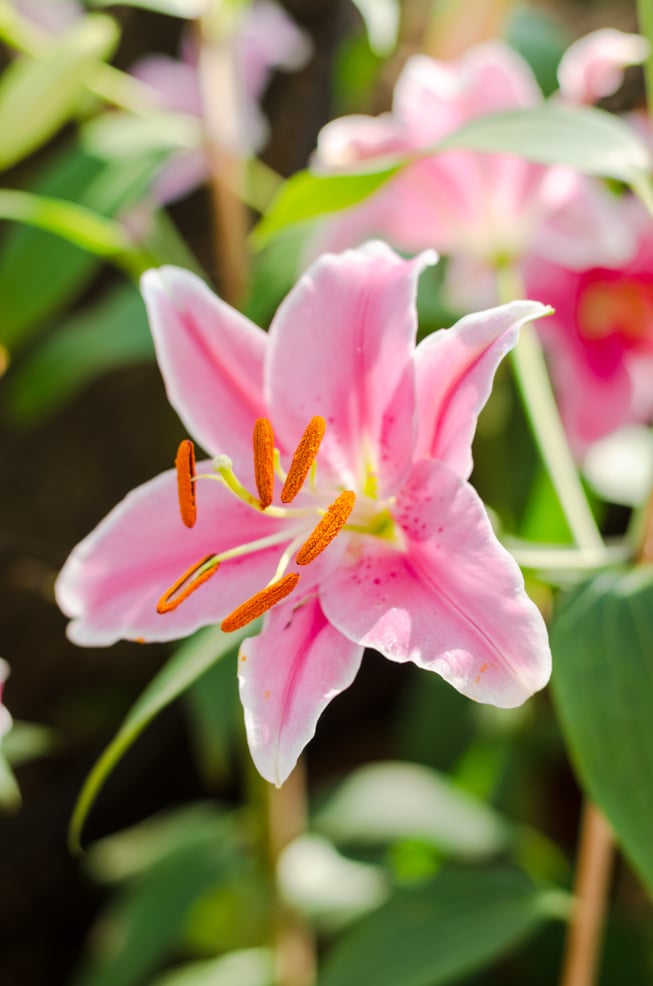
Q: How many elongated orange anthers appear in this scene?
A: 6